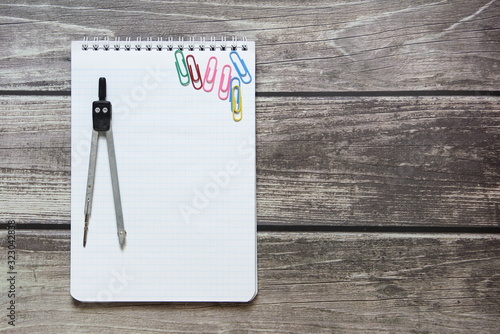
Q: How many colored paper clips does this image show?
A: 7